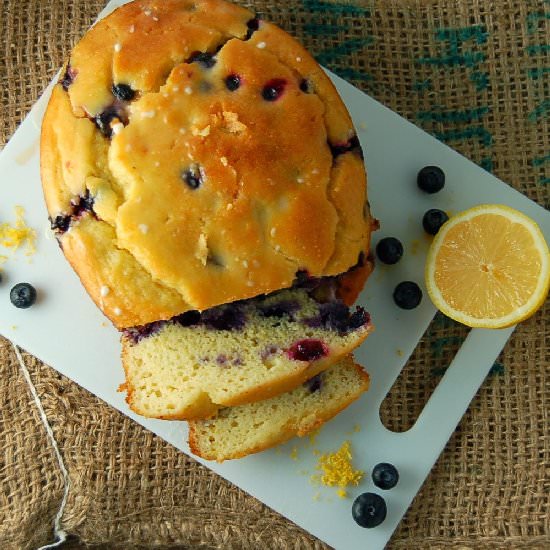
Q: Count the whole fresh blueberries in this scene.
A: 7